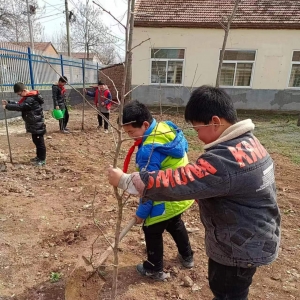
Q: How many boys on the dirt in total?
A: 5